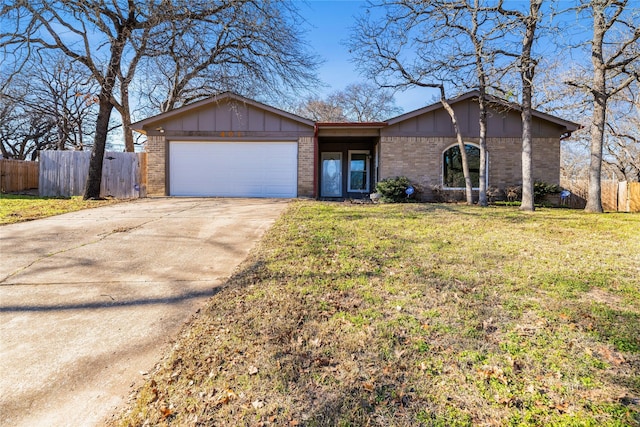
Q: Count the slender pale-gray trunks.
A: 4